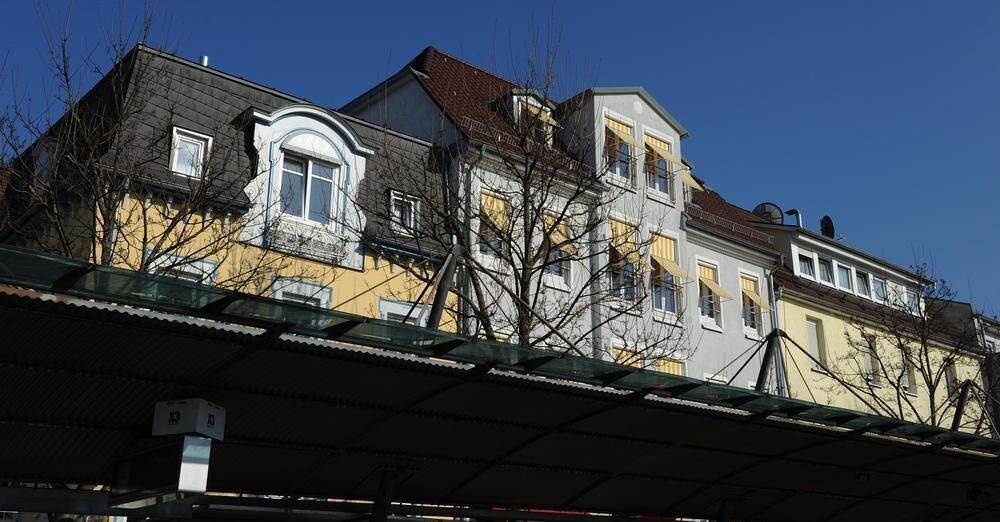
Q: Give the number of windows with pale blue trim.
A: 4